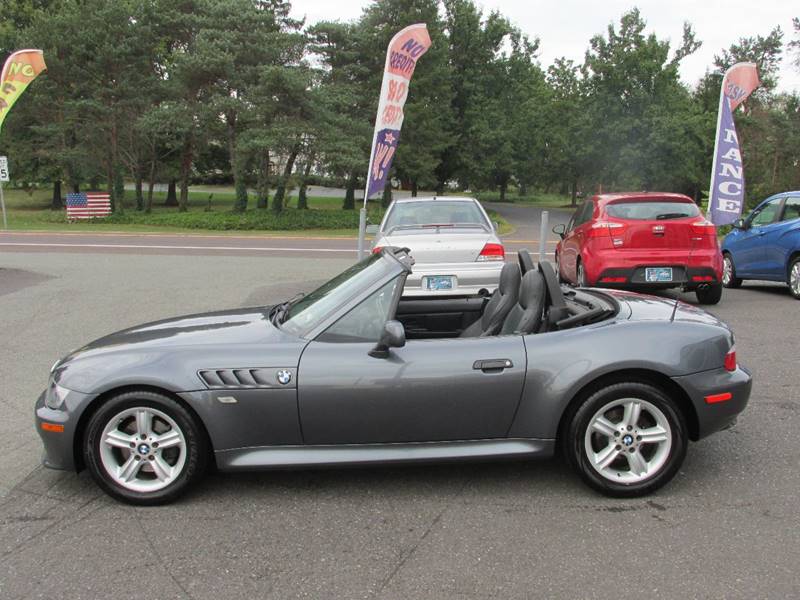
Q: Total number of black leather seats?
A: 2